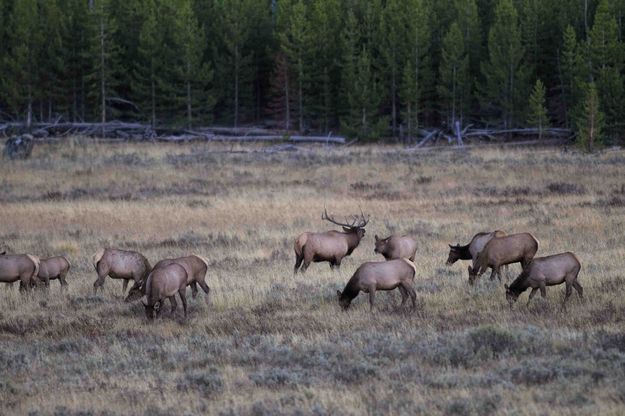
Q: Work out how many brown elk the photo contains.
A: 11